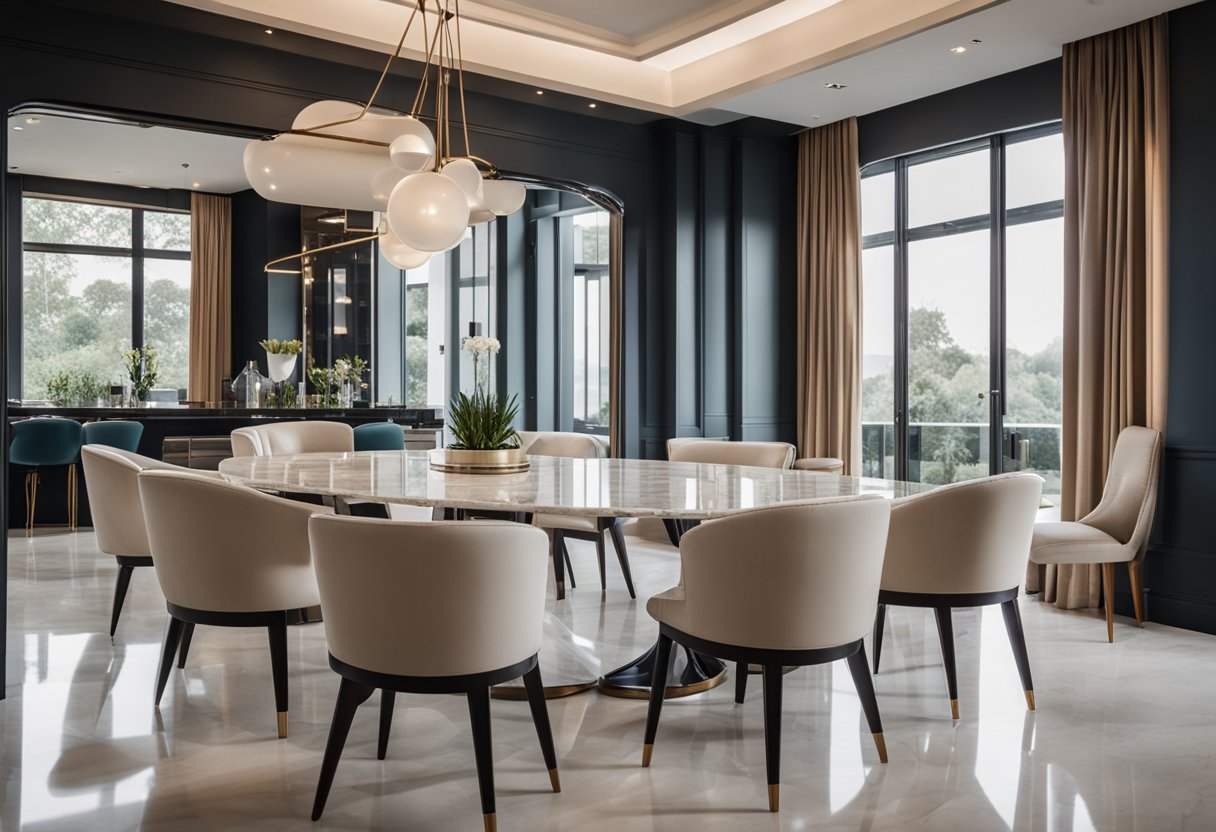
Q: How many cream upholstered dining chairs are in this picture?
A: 9